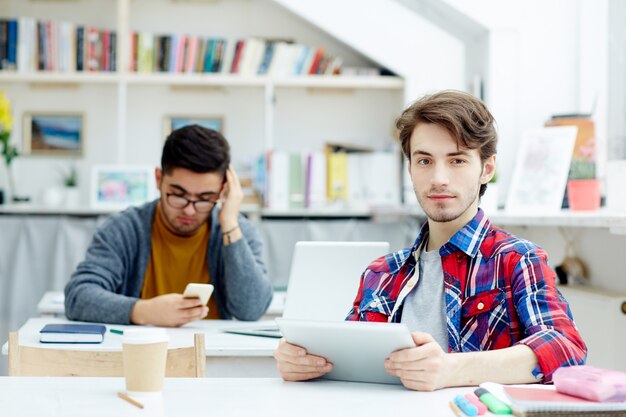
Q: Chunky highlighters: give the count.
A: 3